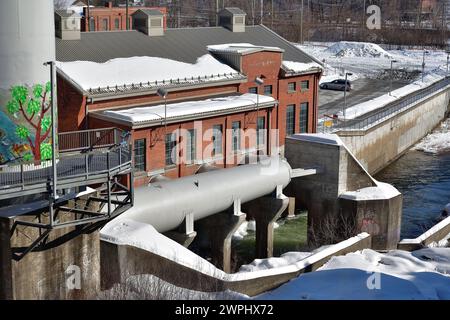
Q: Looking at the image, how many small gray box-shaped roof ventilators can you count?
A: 3